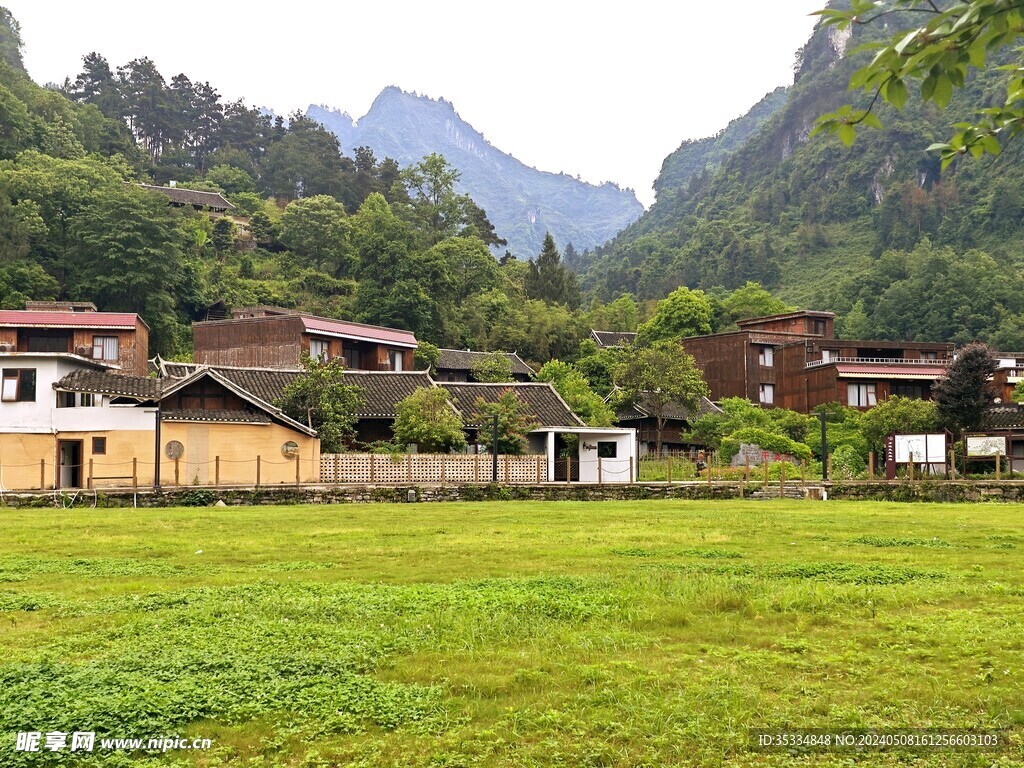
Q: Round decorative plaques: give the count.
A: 2